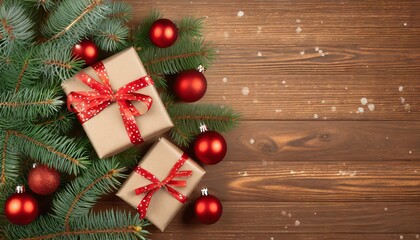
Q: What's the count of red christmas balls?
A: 7